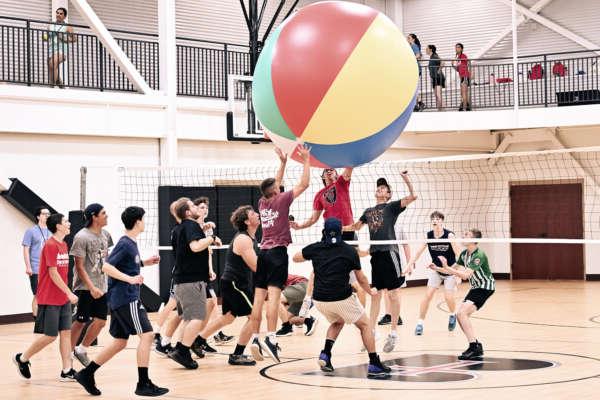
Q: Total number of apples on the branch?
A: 0